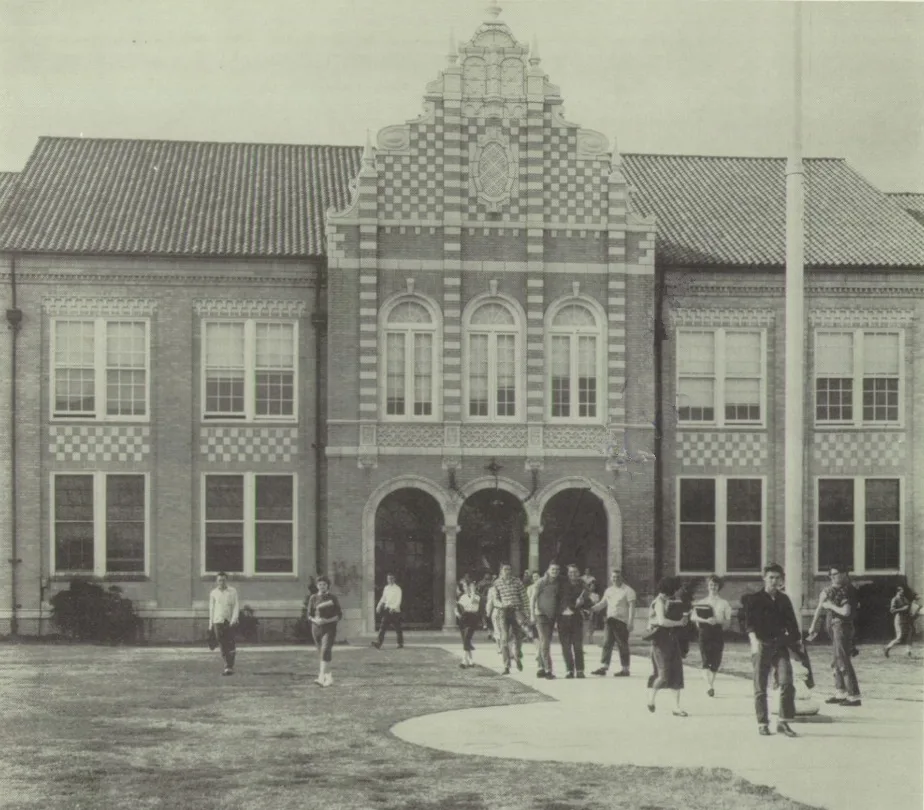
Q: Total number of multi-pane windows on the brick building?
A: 11